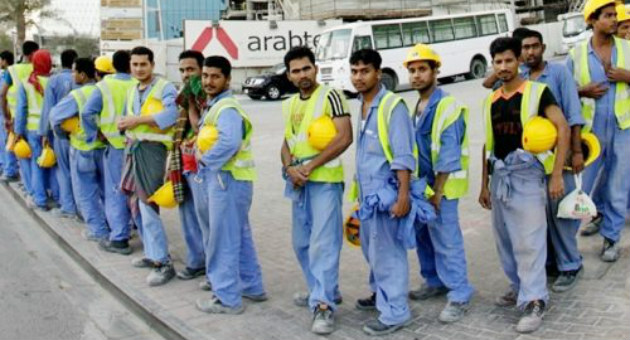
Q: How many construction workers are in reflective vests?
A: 11